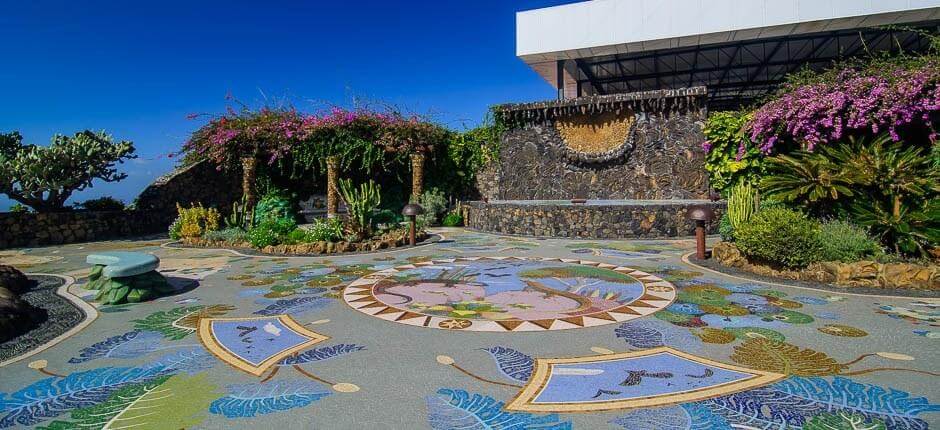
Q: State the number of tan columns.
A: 3